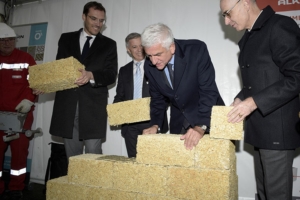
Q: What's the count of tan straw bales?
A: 11